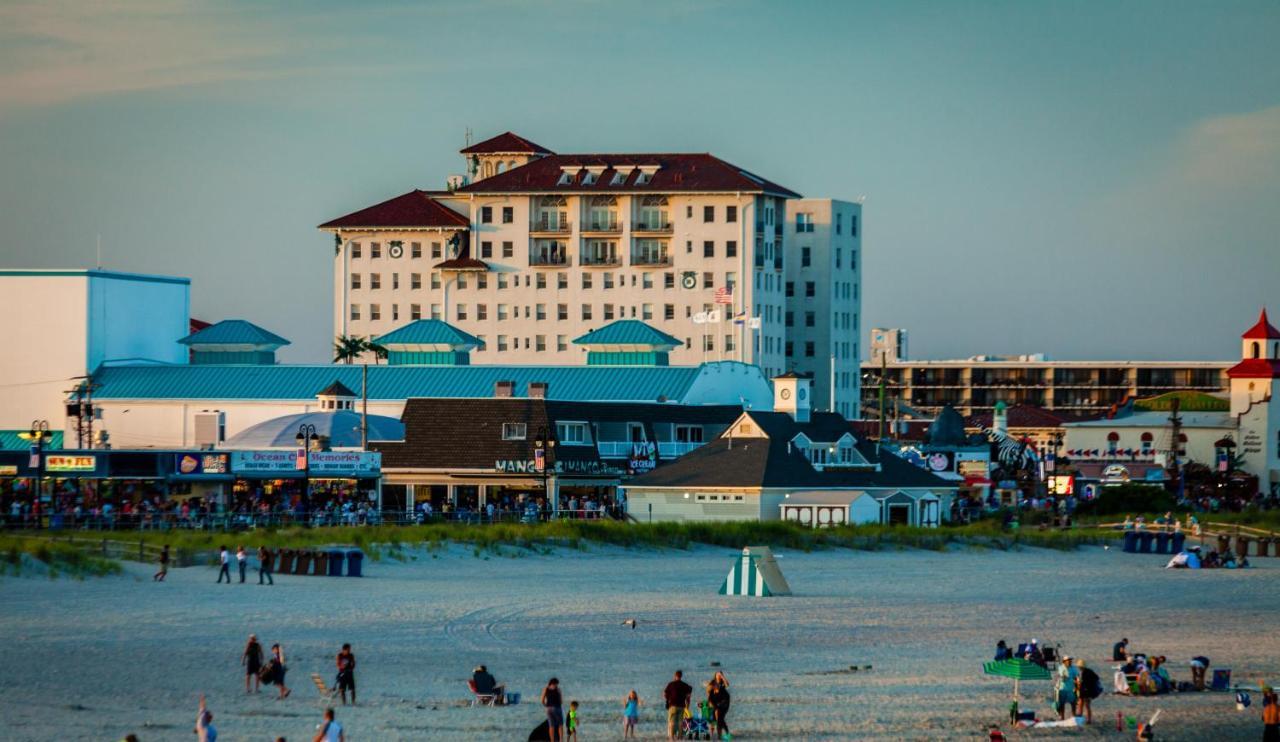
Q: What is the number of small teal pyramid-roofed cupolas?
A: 3